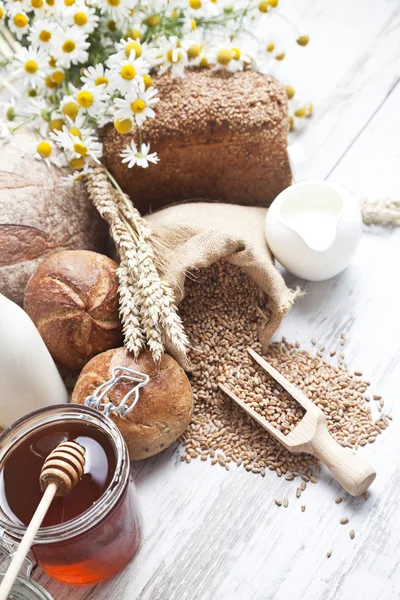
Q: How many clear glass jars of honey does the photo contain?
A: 1